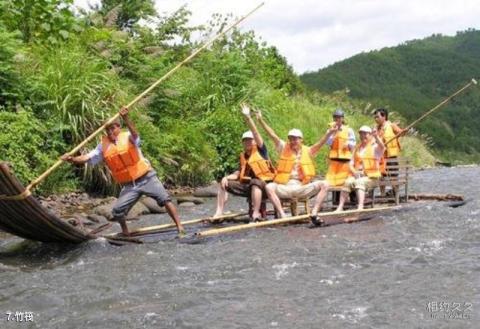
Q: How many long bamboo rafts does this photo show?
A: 1